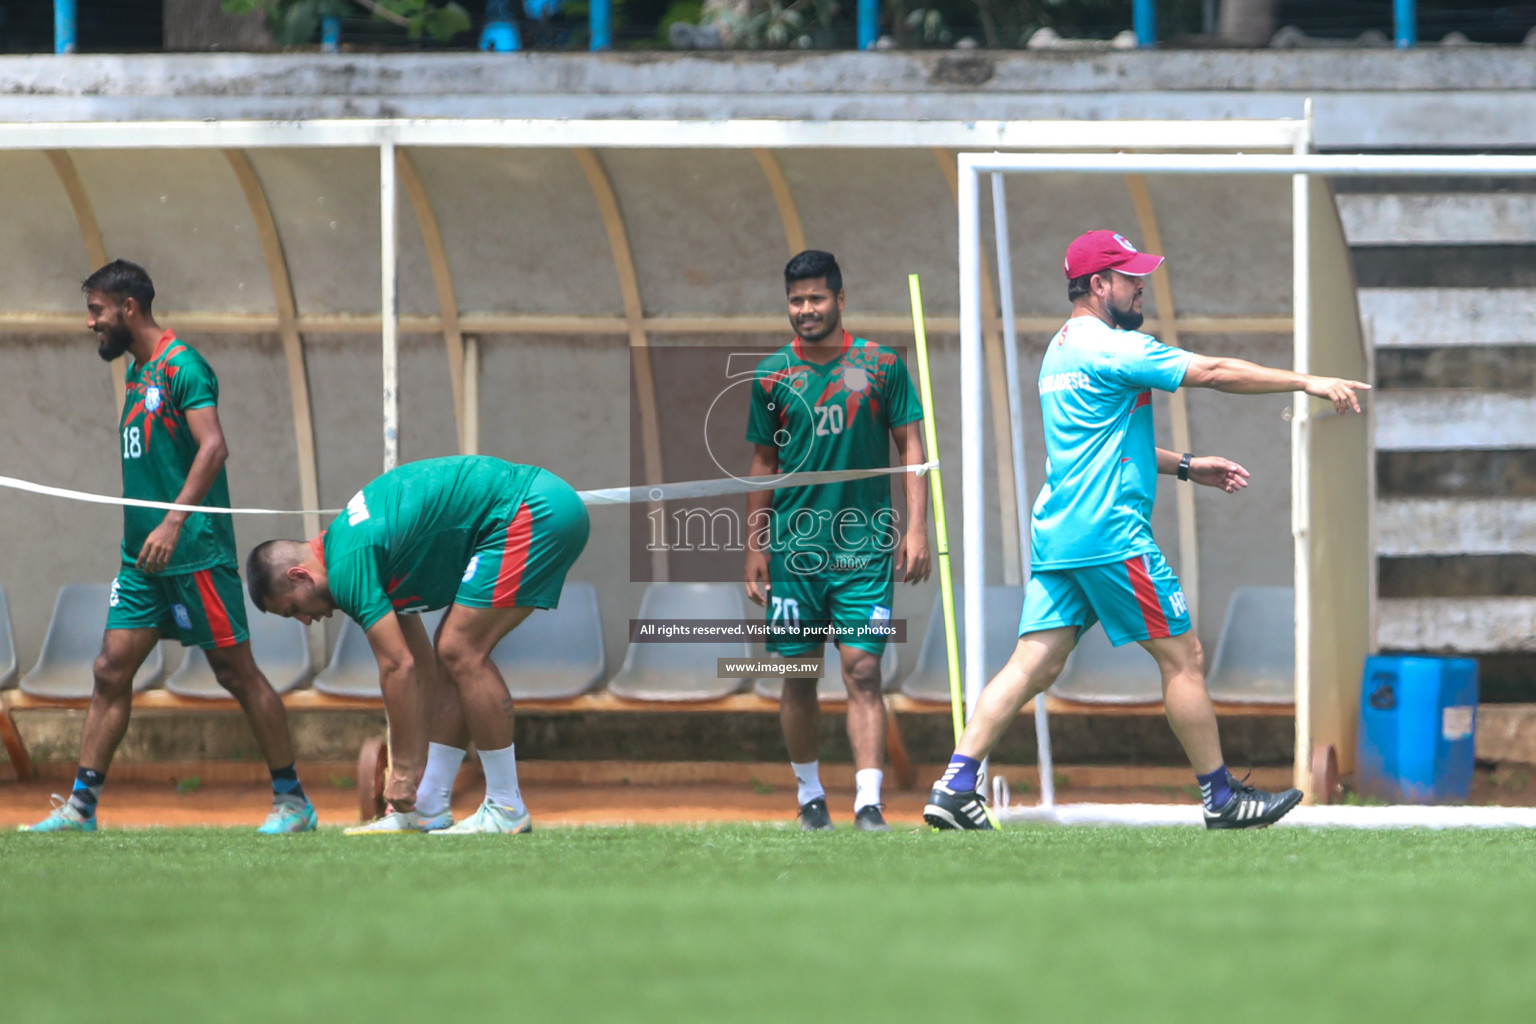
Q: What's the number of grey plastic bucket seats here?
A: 10